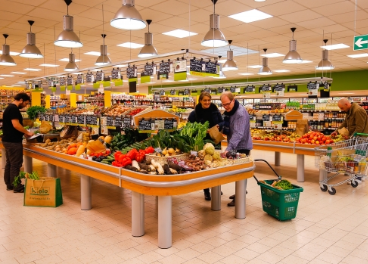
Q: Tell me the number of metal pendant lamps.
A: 12